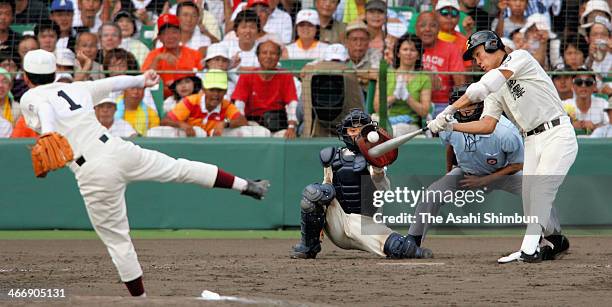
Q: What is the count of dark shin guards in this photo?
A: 2